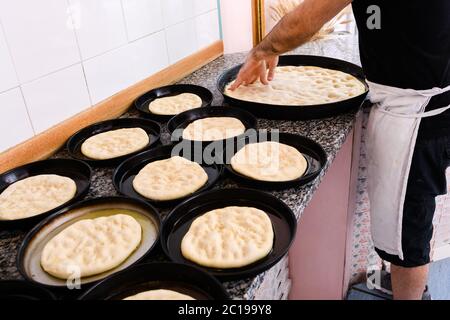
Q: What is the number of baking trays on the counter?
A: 11